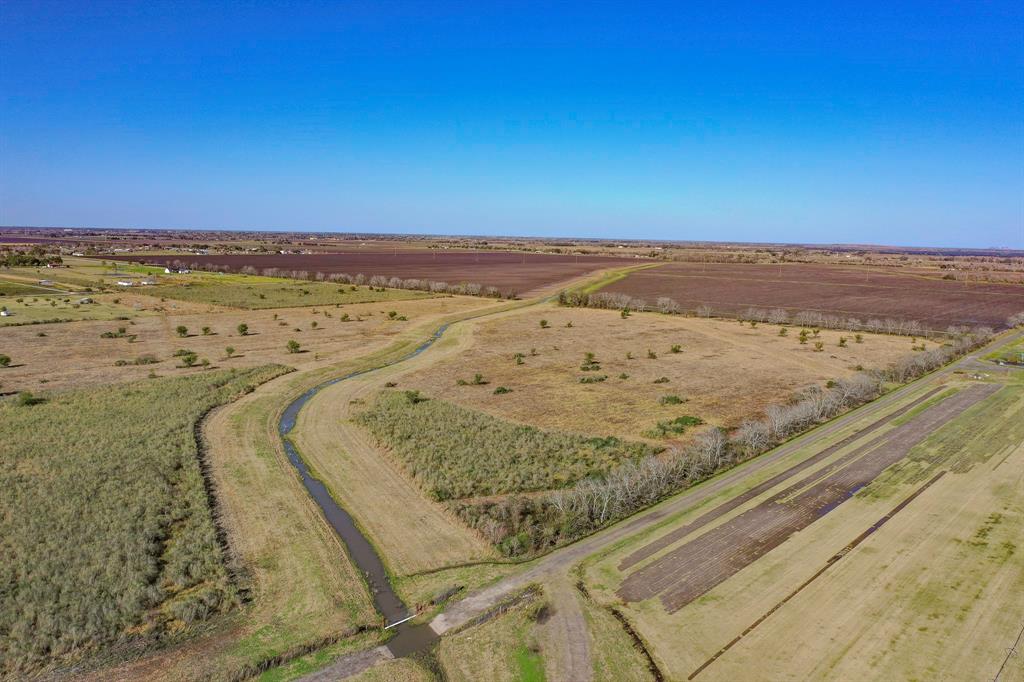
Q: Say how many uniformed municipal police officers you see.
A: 0